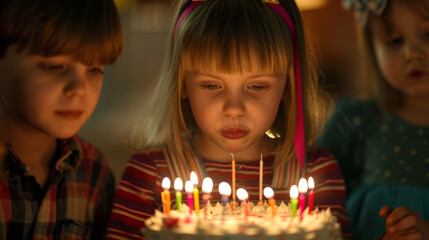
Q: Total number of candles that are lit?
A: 11